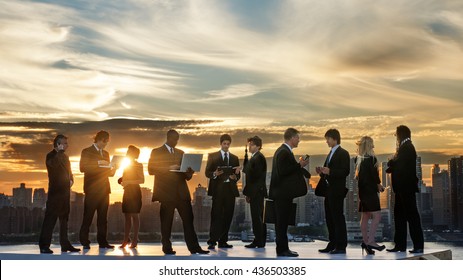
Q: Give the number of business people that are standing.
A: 10